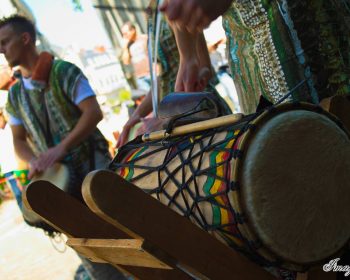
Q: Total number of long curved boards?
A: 2